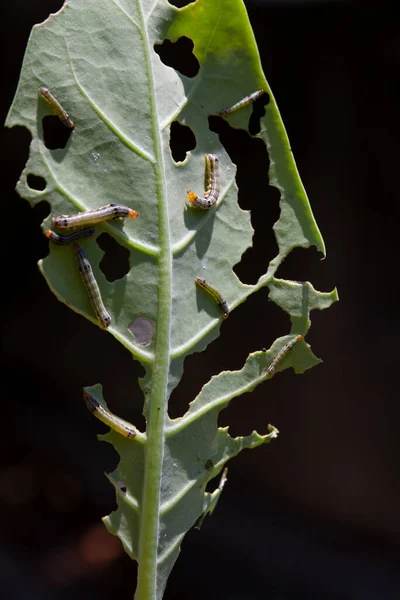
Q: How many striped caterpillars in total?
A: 9